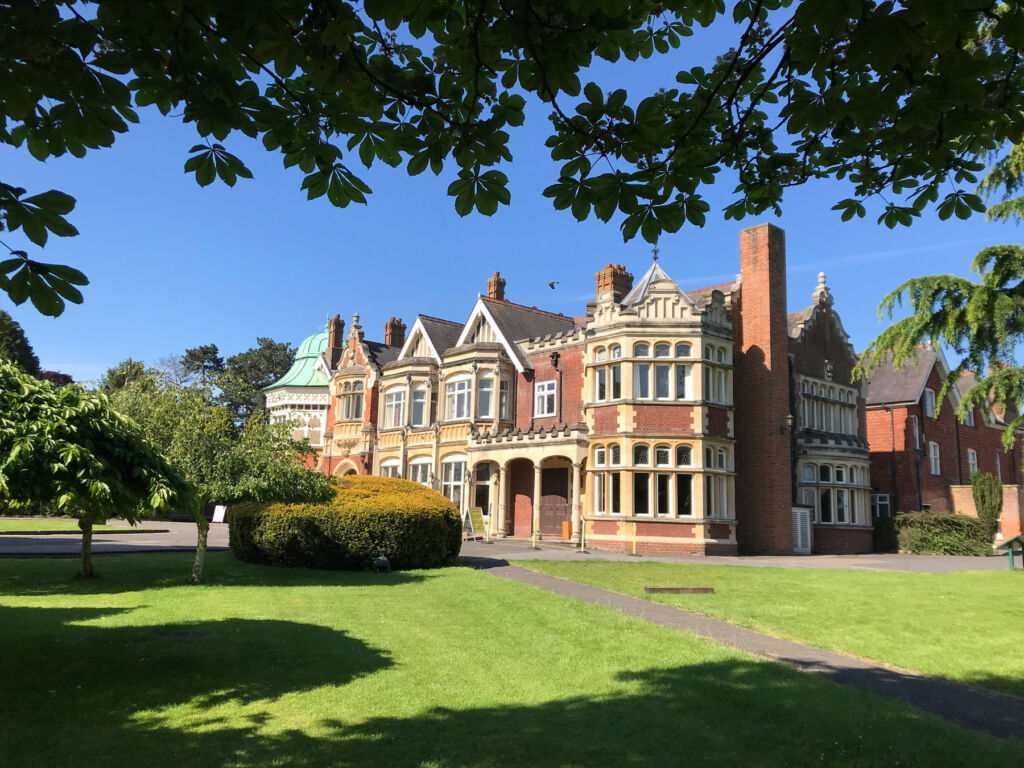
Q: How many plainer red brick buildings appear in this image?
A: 1